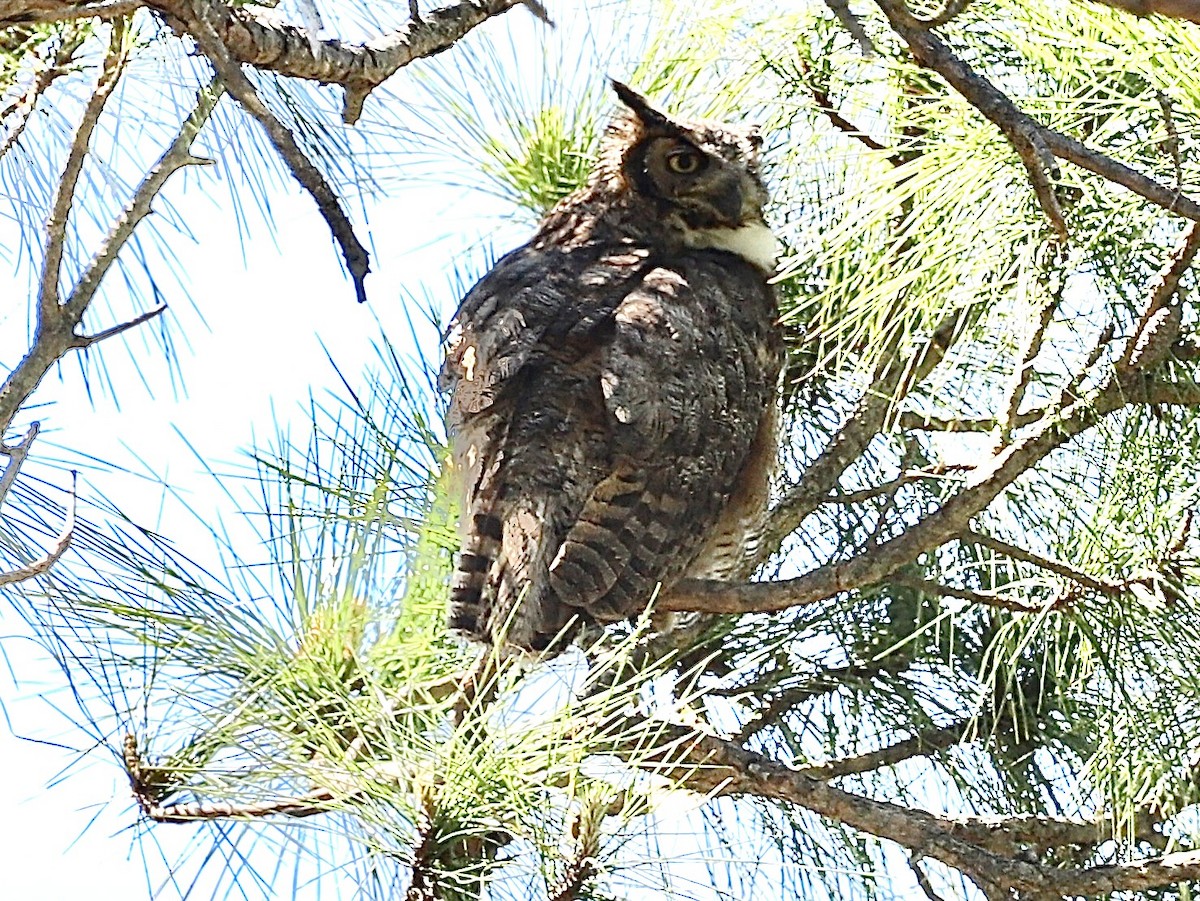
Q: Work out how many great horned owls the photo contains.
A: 1